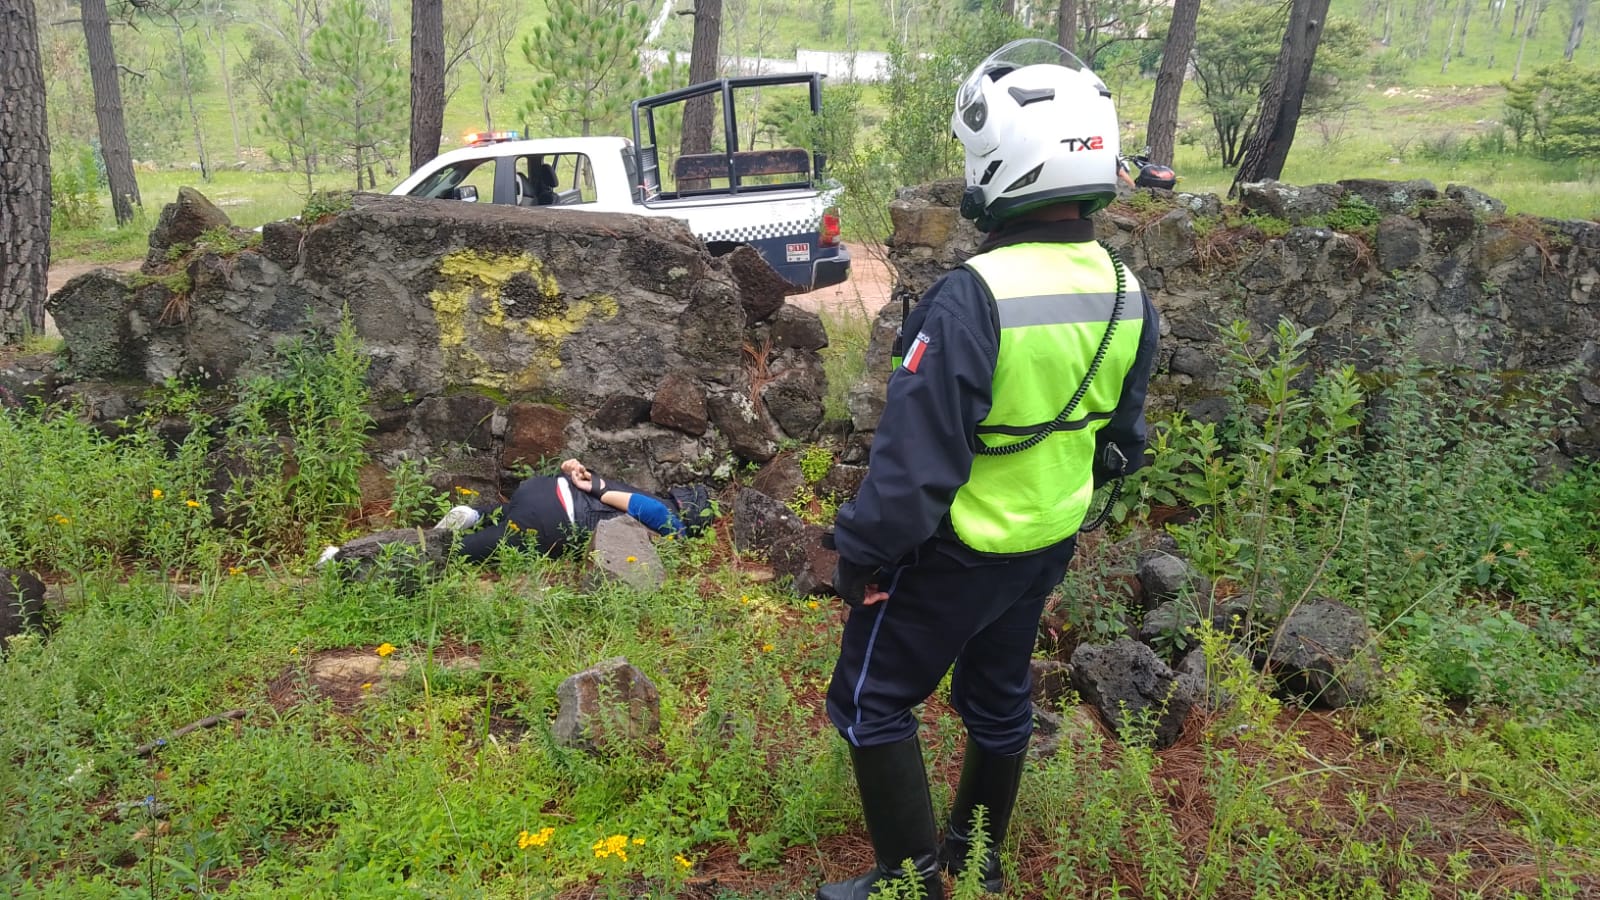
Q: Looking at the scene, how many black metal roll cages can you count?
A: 1